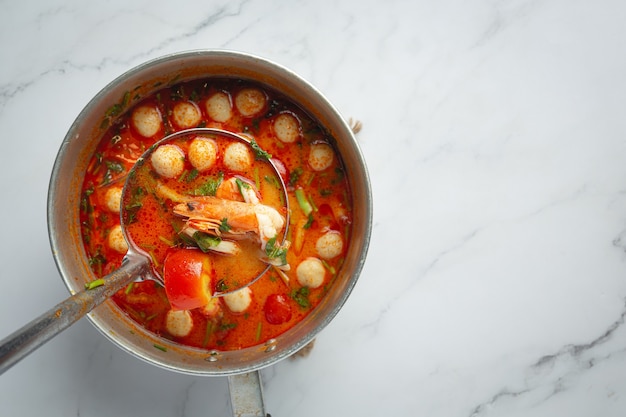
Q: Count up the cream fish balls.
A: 15